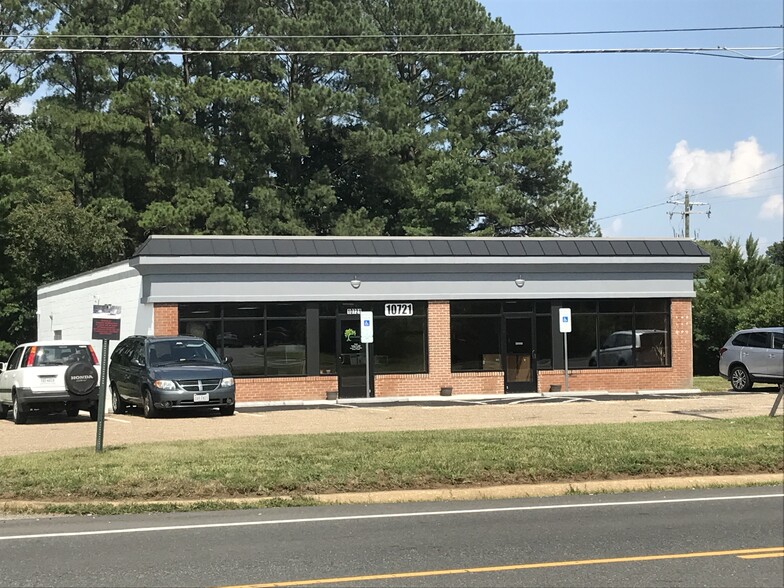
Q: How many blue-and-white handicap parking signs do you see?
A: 2